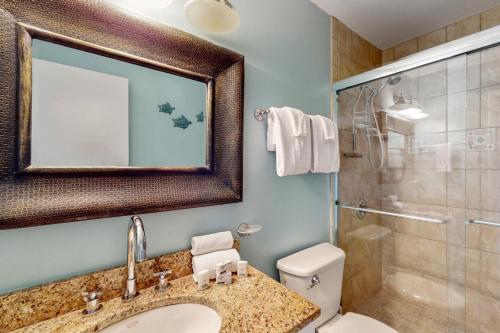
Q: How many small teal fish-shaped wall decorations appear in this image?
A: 3